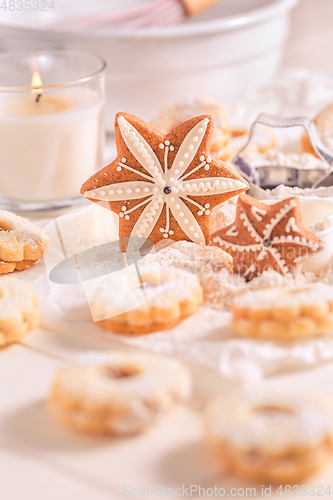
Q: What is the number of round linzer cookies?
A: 6